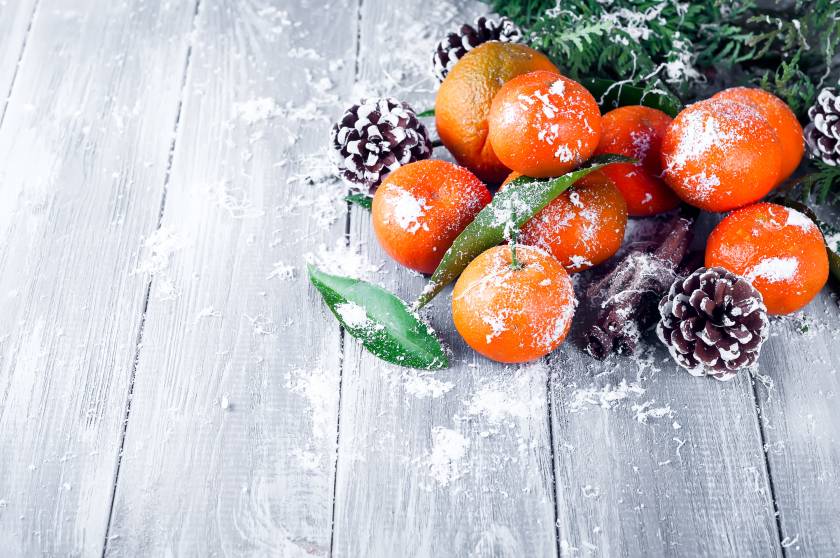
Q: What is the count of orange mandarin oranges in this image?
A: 9